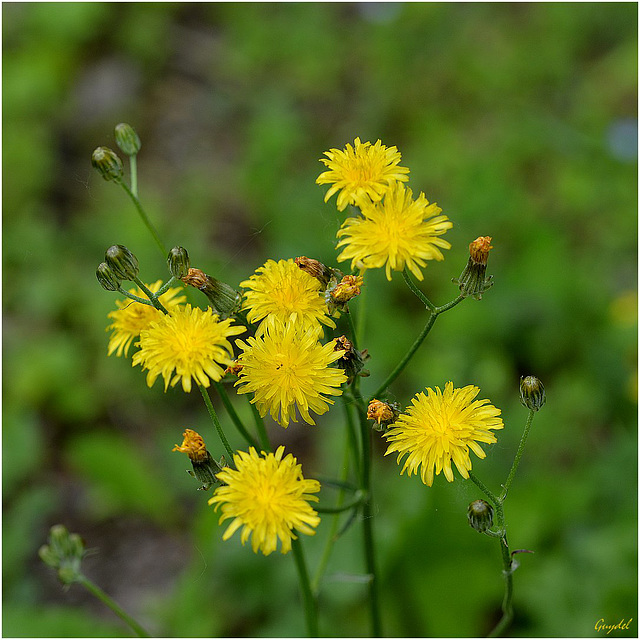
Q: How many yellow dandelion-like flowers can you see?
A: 8